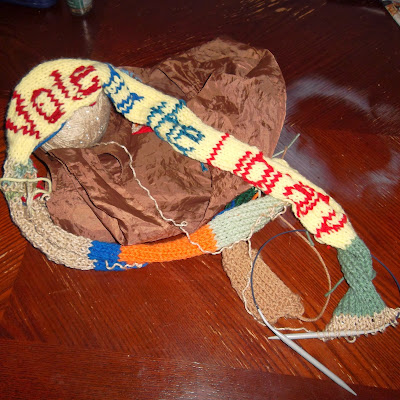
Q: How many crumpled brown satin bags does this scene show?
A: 1